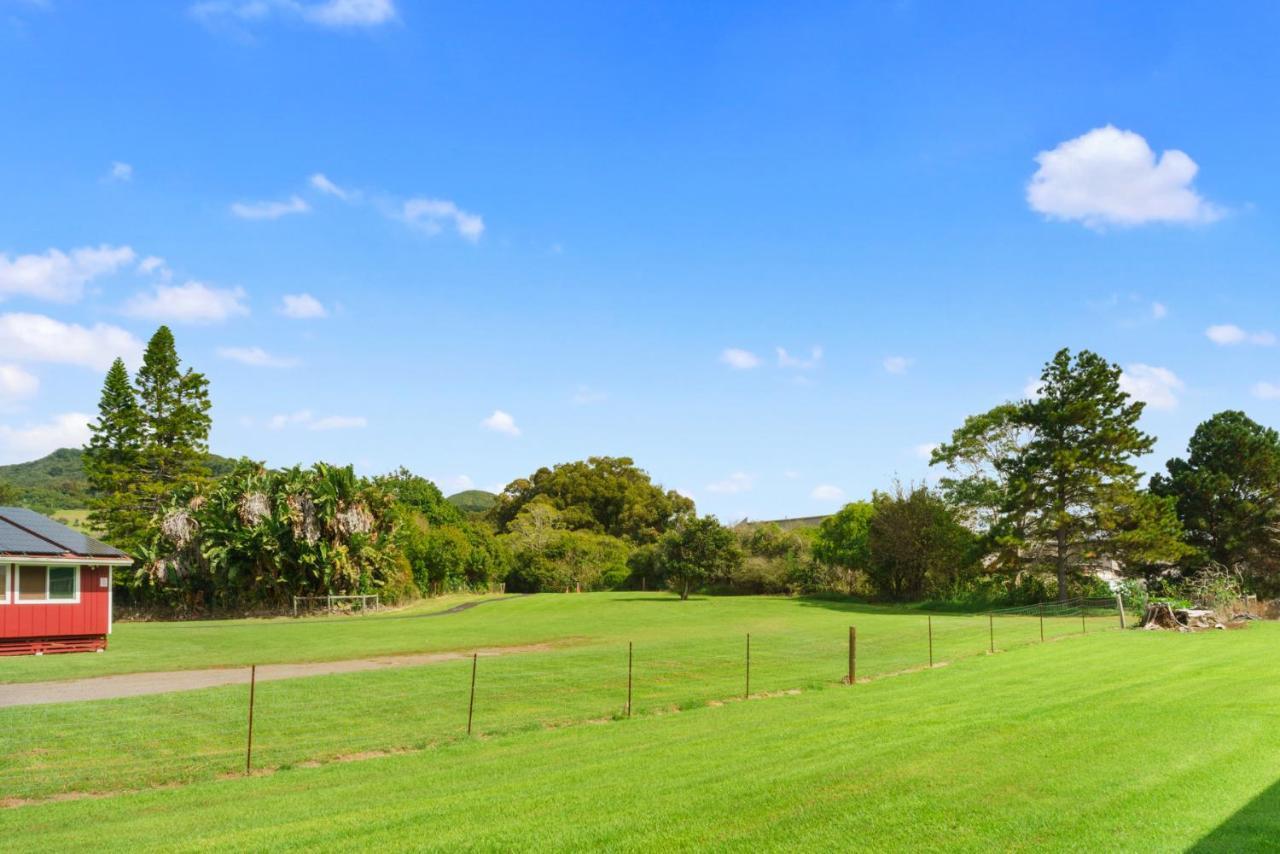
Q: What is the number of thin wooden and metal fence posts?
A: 10